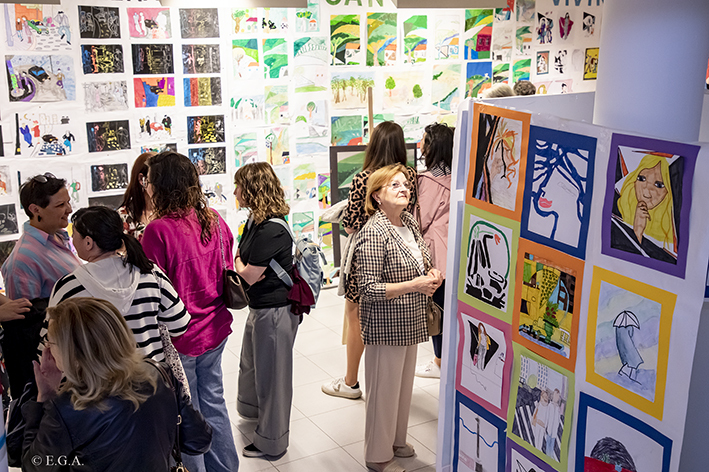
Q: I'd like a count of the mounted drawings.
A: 11